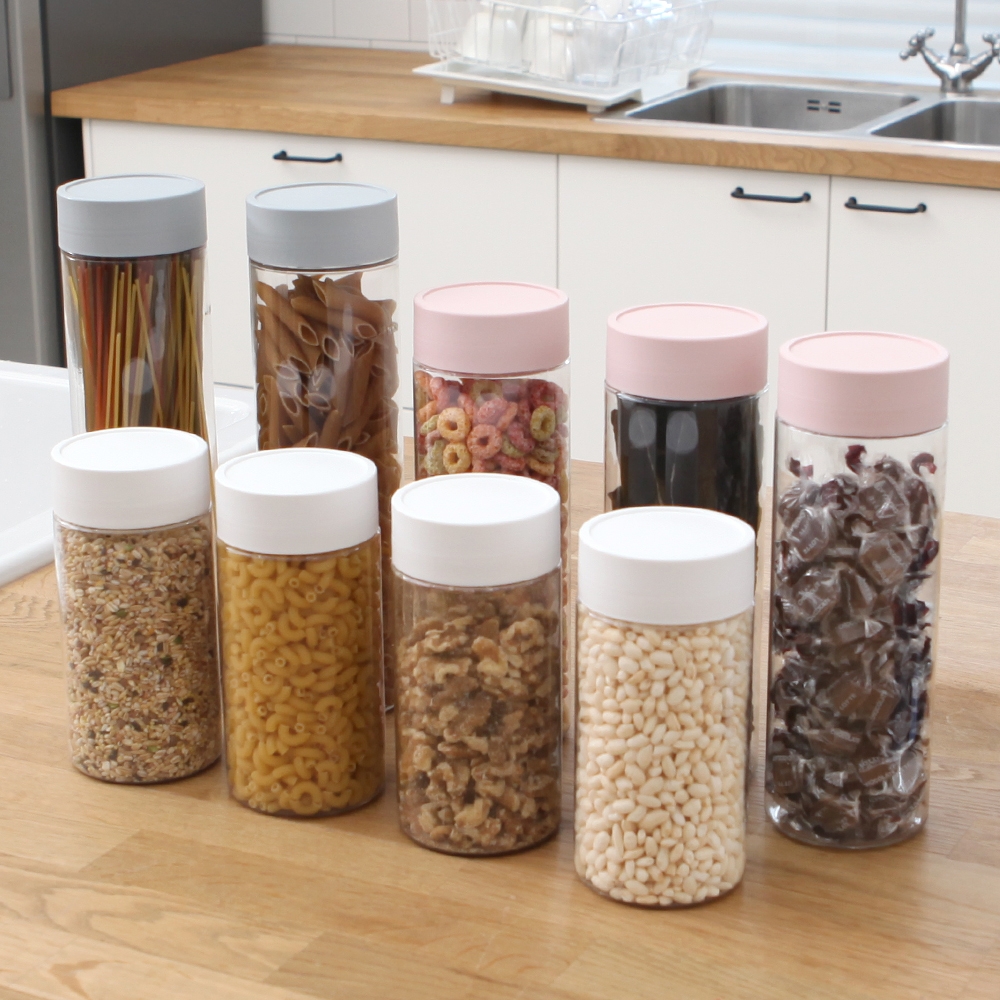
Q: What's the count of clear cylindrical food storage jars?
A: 9